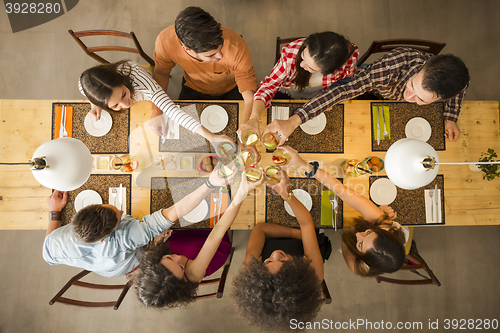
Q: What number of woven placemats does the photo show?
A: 8